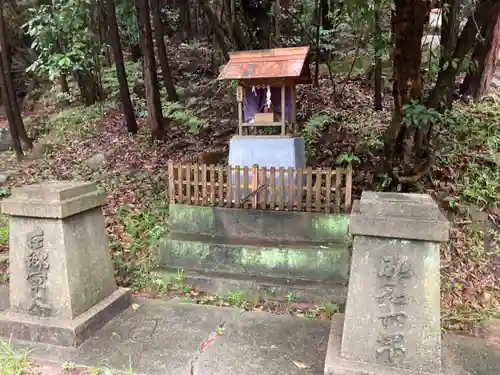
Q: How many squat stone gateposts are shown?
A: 2